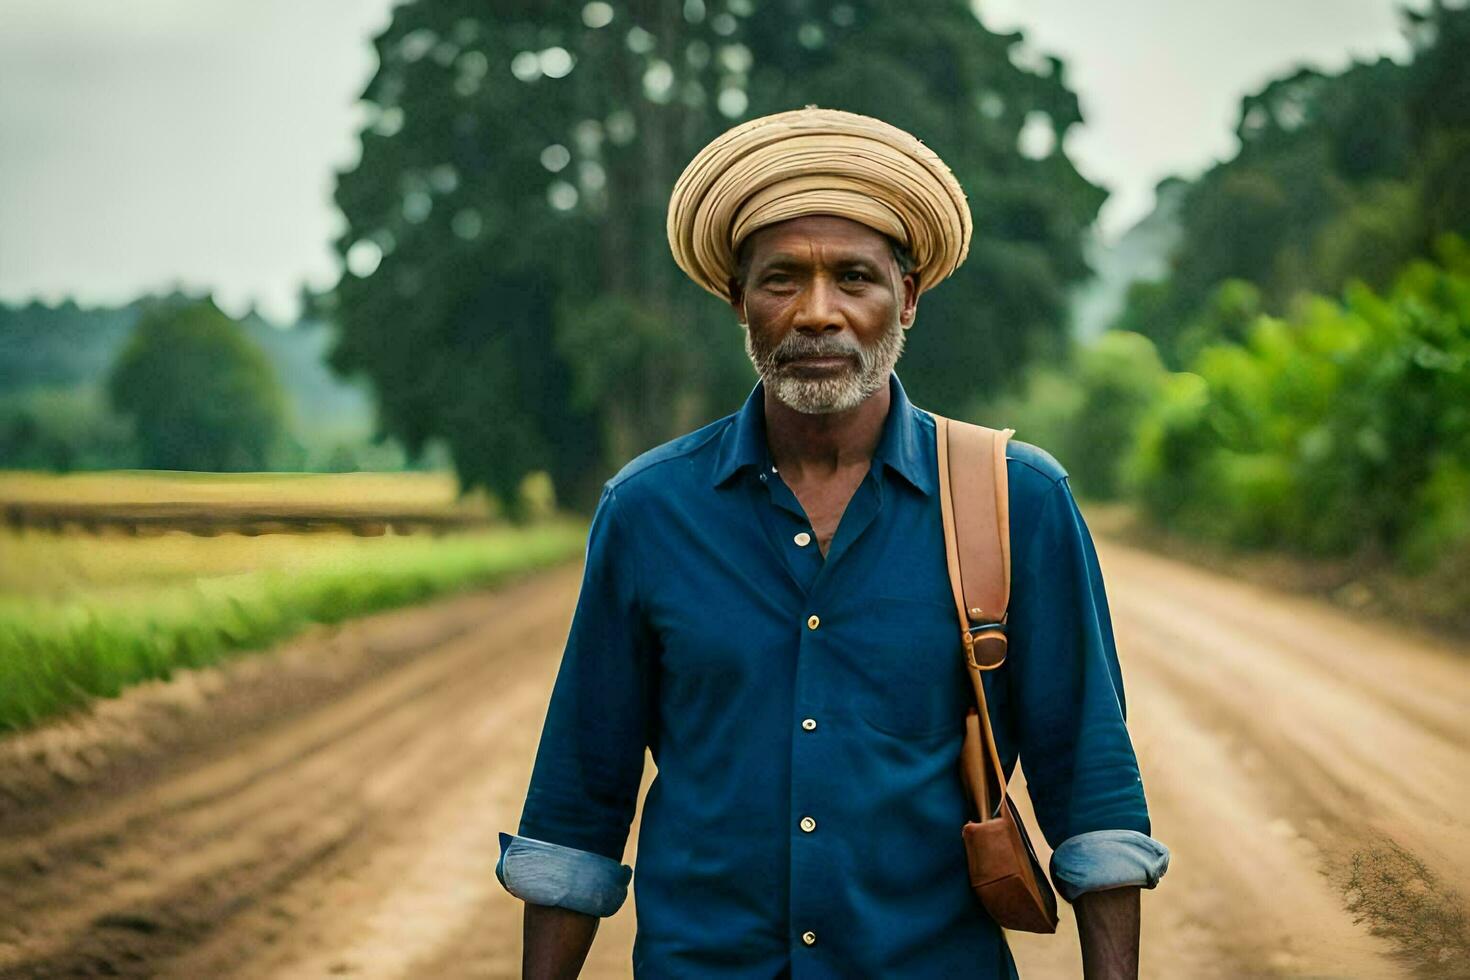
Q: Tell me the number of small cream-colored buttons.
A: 5